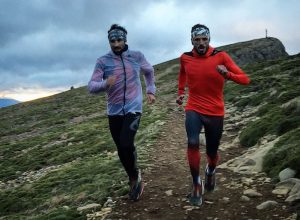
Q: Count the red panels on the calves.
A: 2